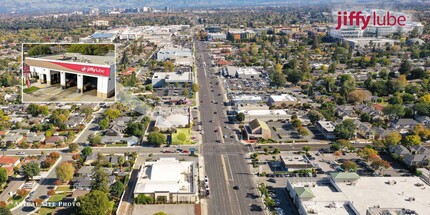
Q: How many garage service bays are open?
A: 3